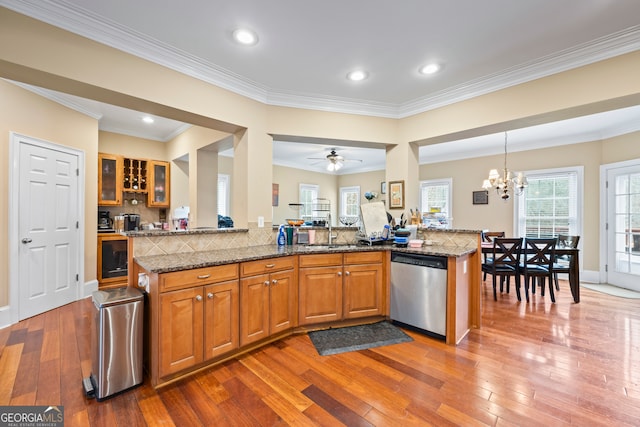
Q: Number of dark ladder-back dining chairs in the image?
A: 4